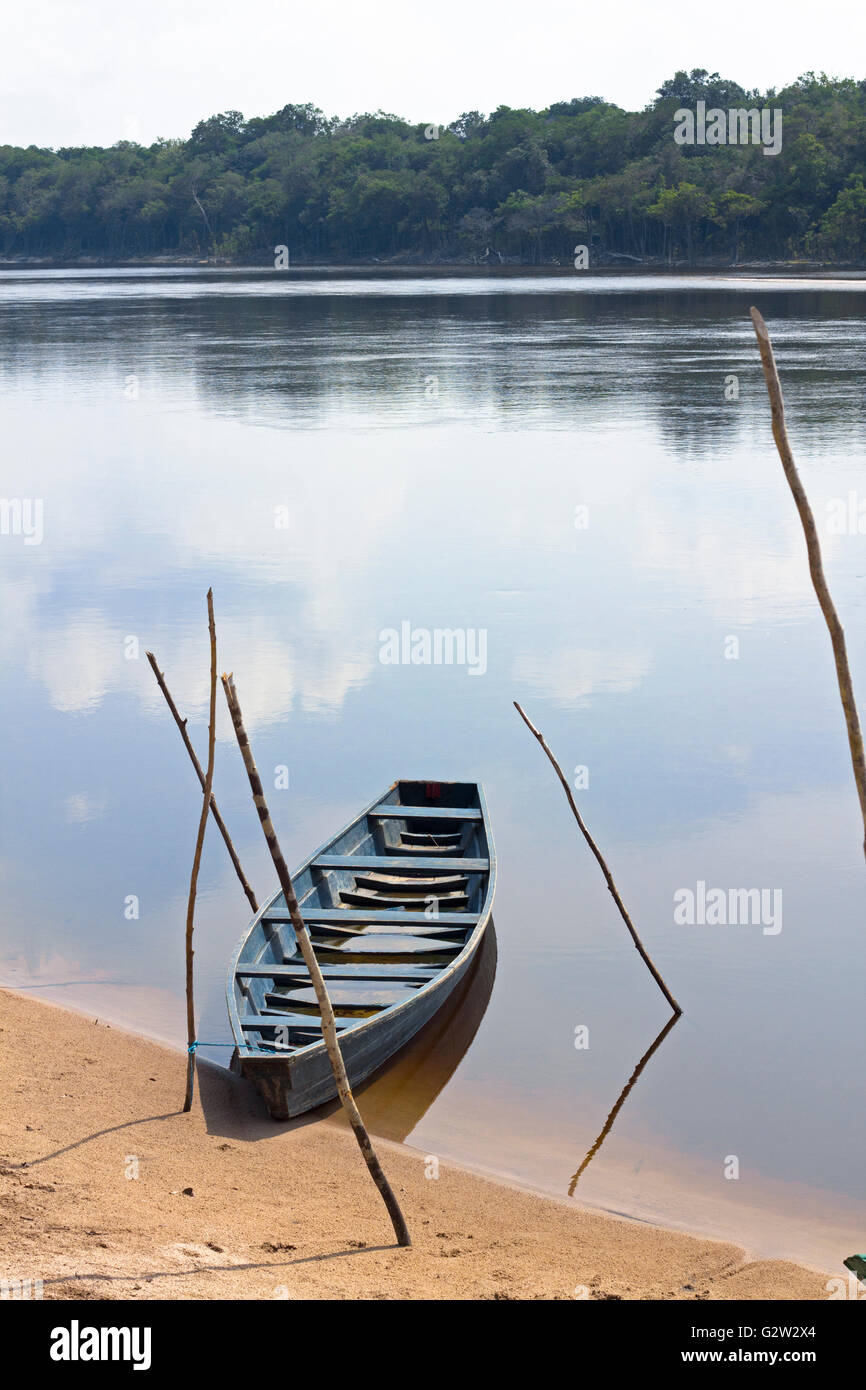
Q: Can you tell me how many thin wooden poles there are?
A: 5